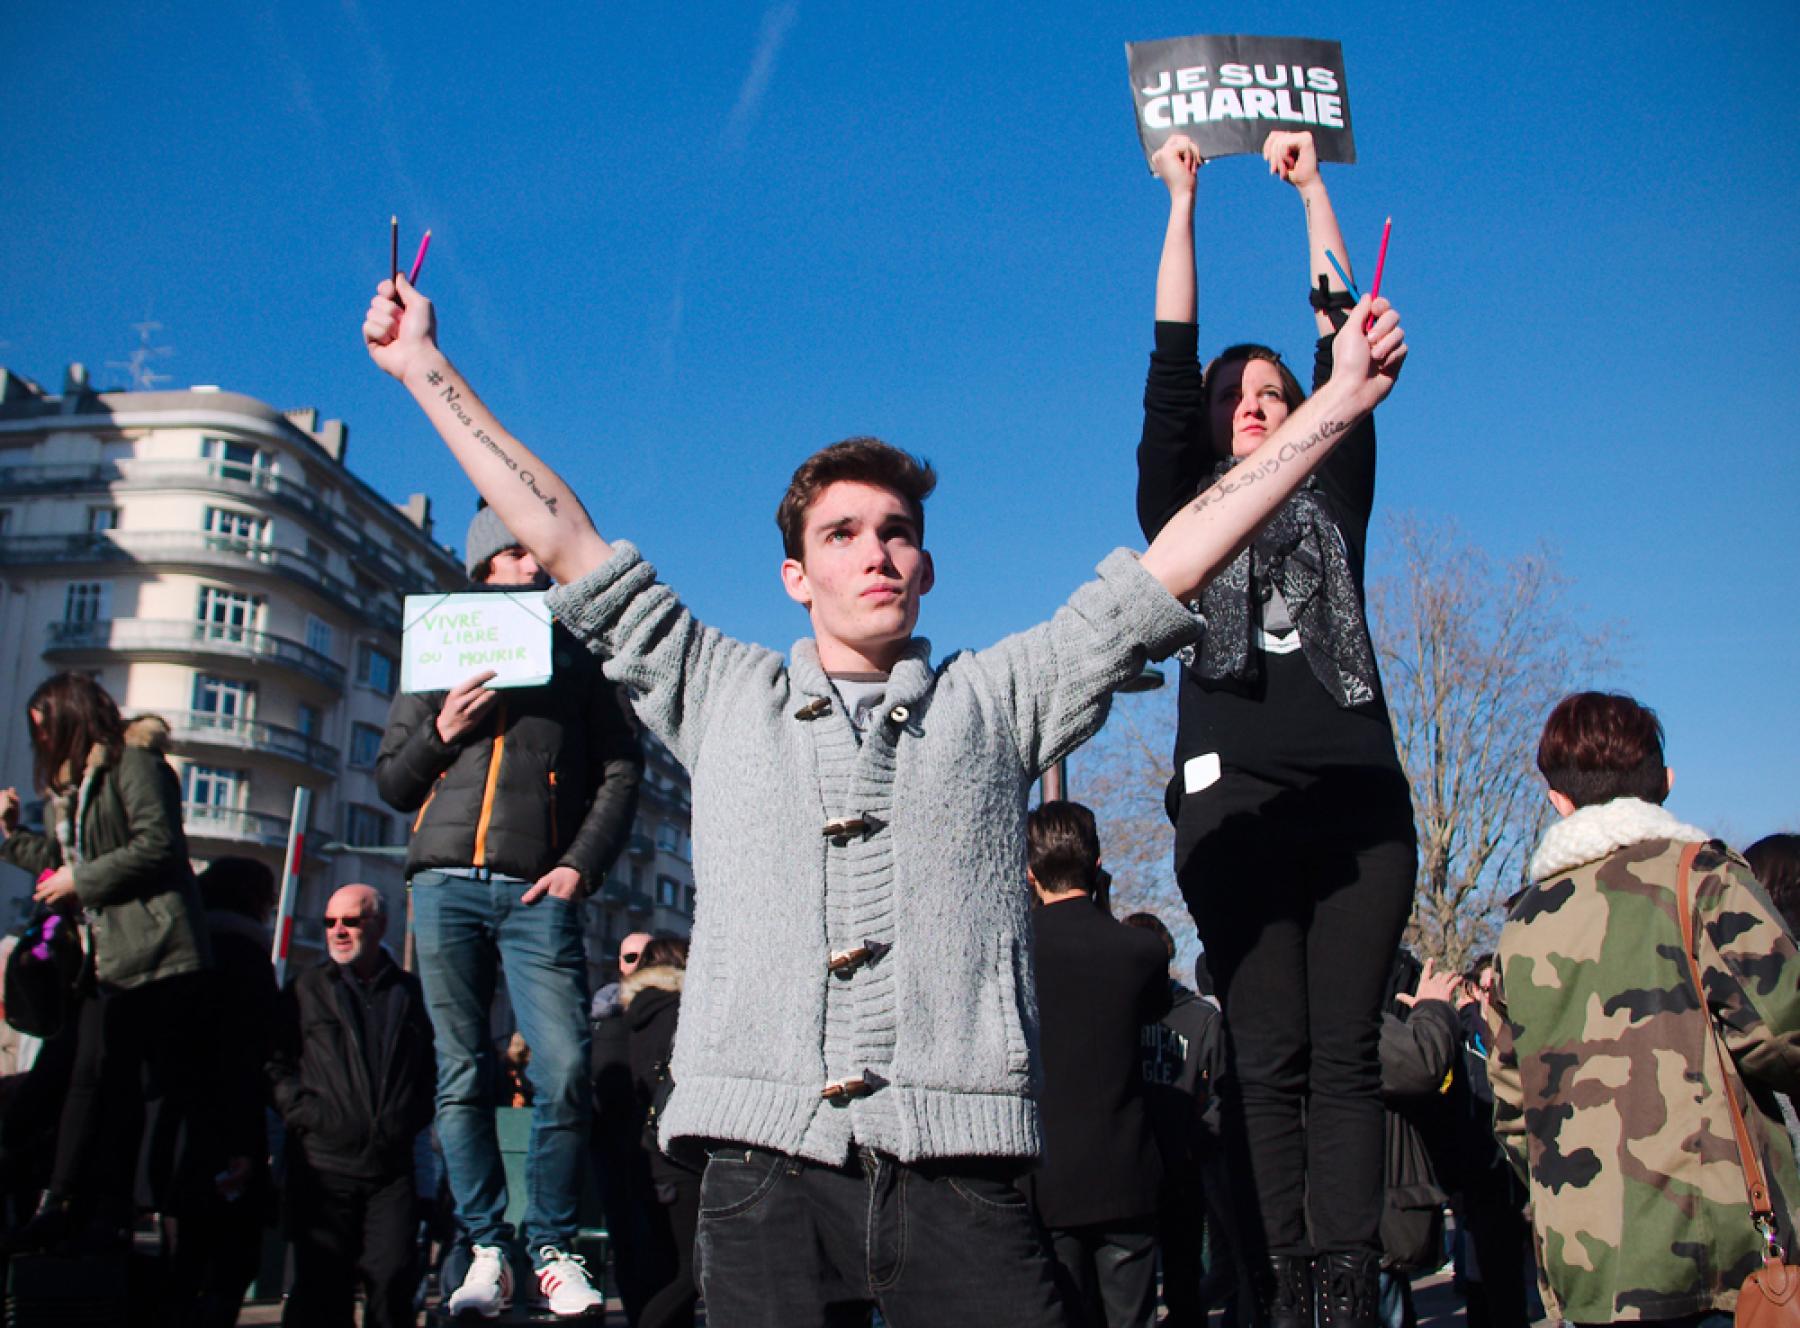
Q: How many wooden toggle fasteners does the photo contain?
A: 4